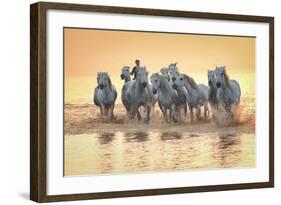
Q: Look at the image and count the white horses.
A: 9